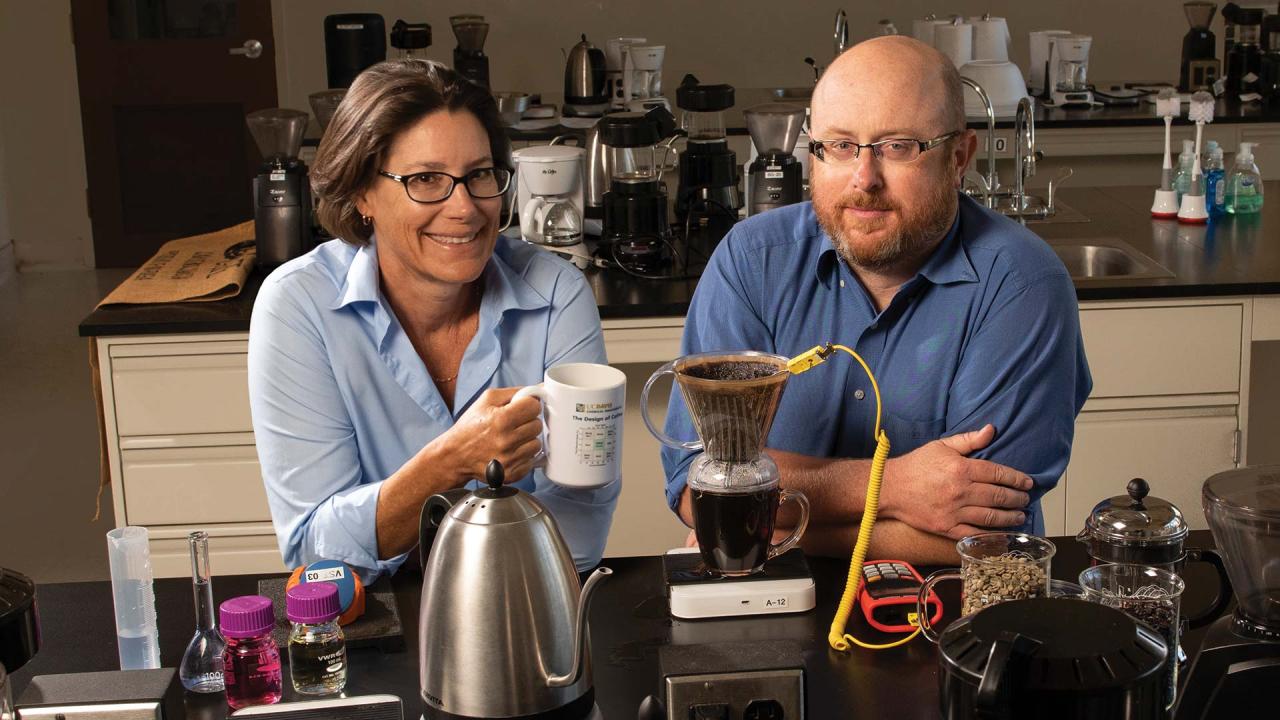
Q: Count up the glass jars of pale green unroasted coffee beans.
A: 1